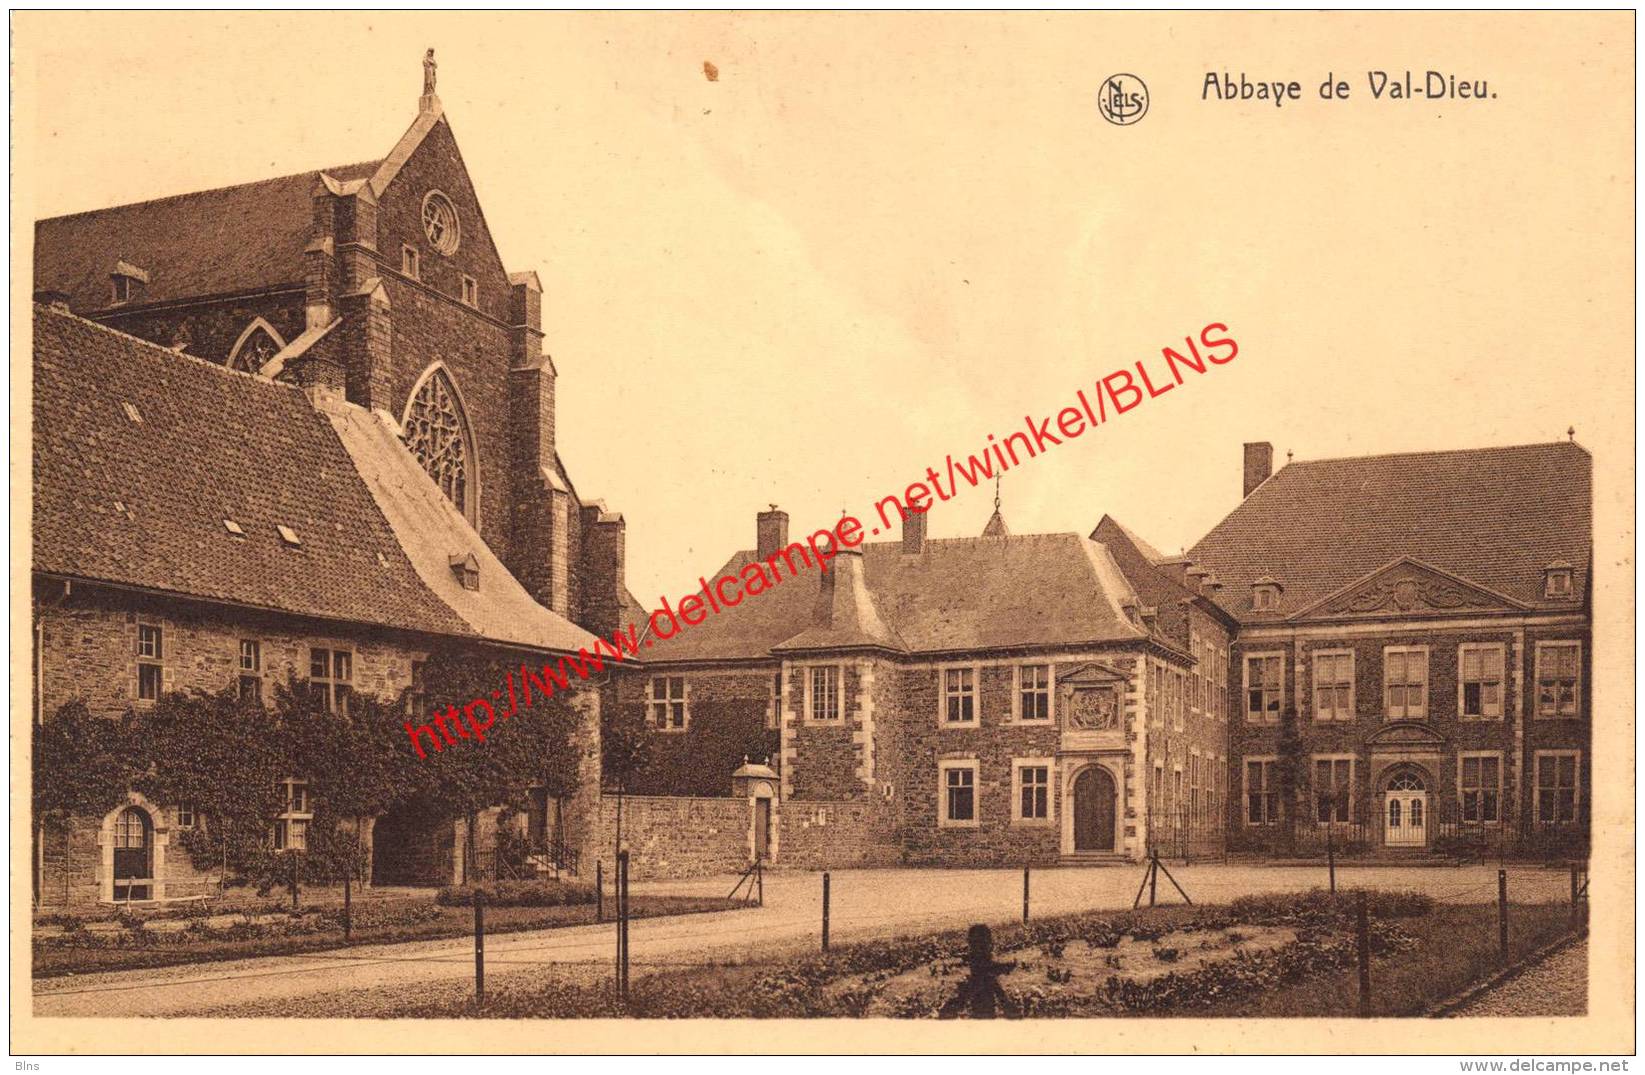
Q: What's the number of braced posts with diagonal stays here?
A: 2